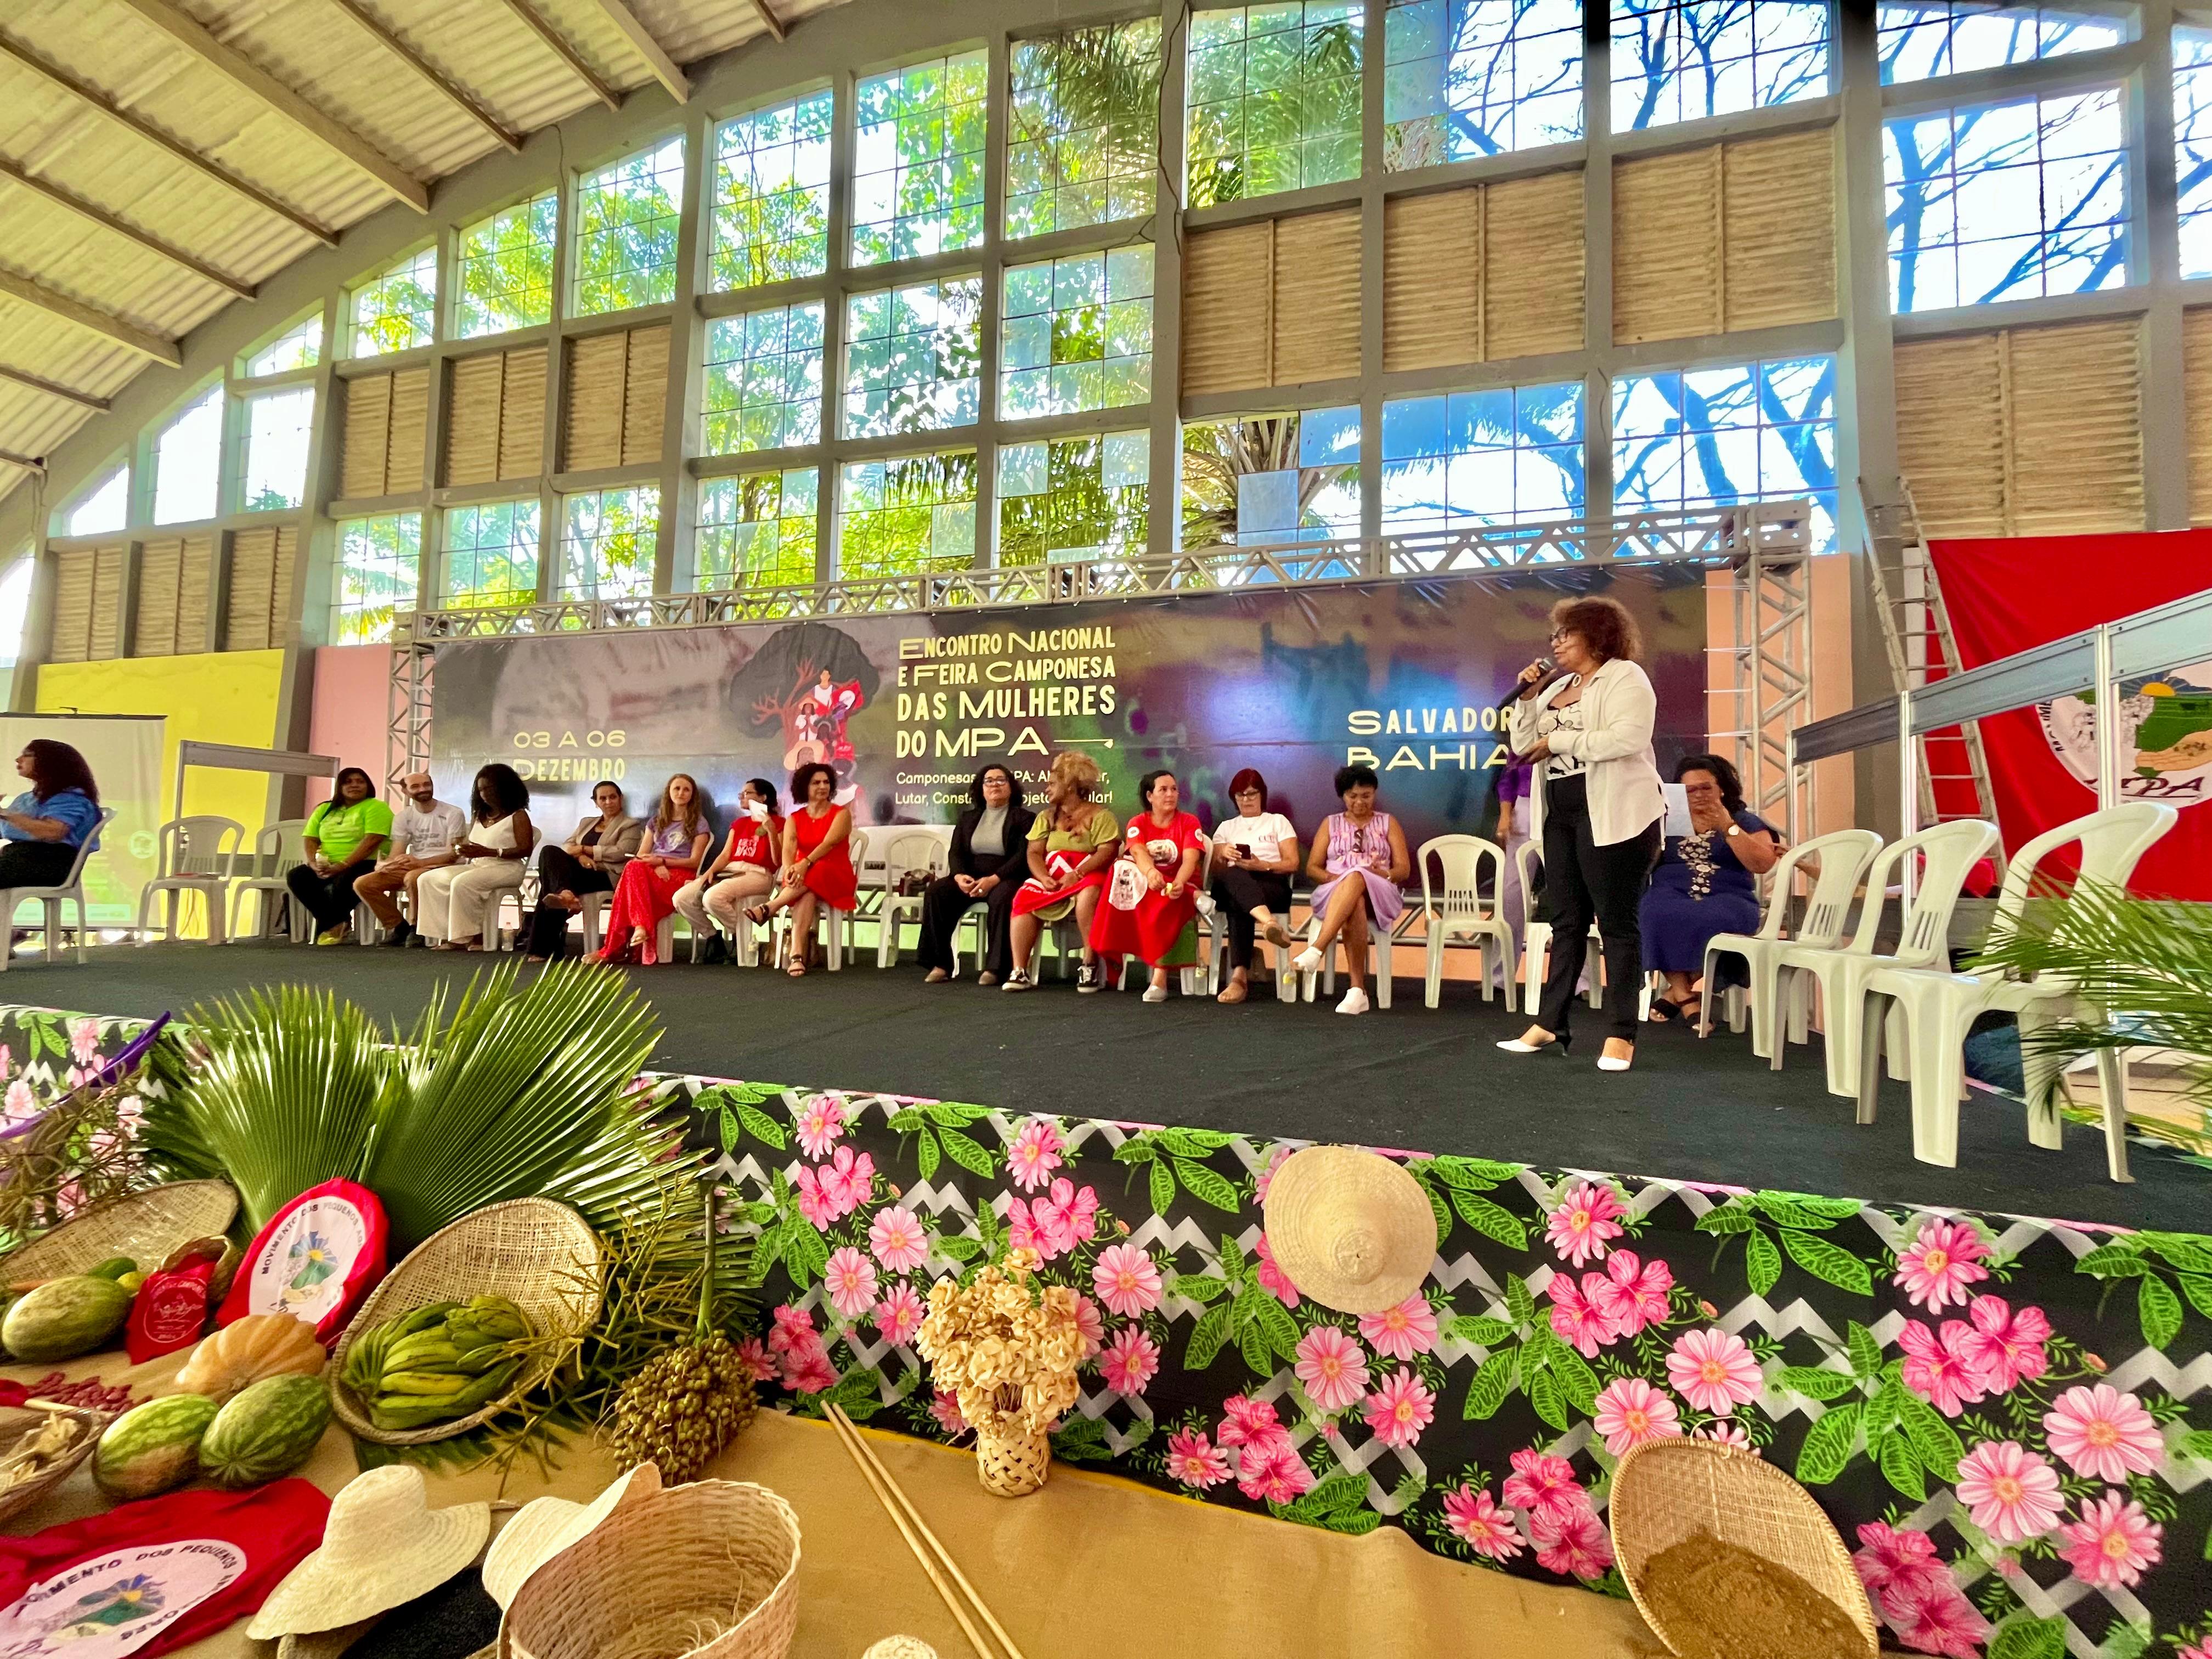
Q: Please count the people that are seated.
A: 14